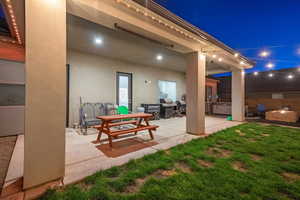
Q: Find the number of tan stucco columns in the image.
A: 3